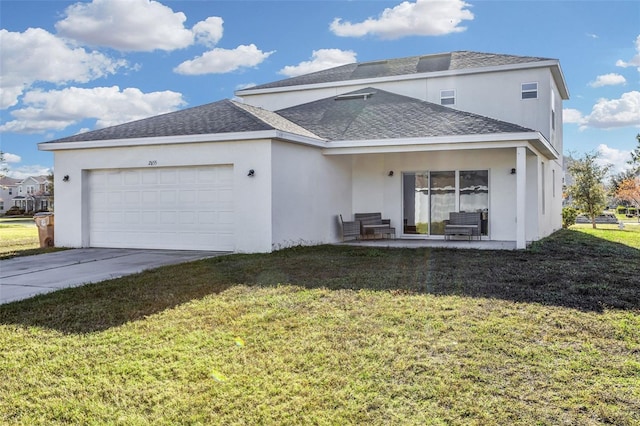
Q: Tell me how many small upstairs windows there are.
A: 2